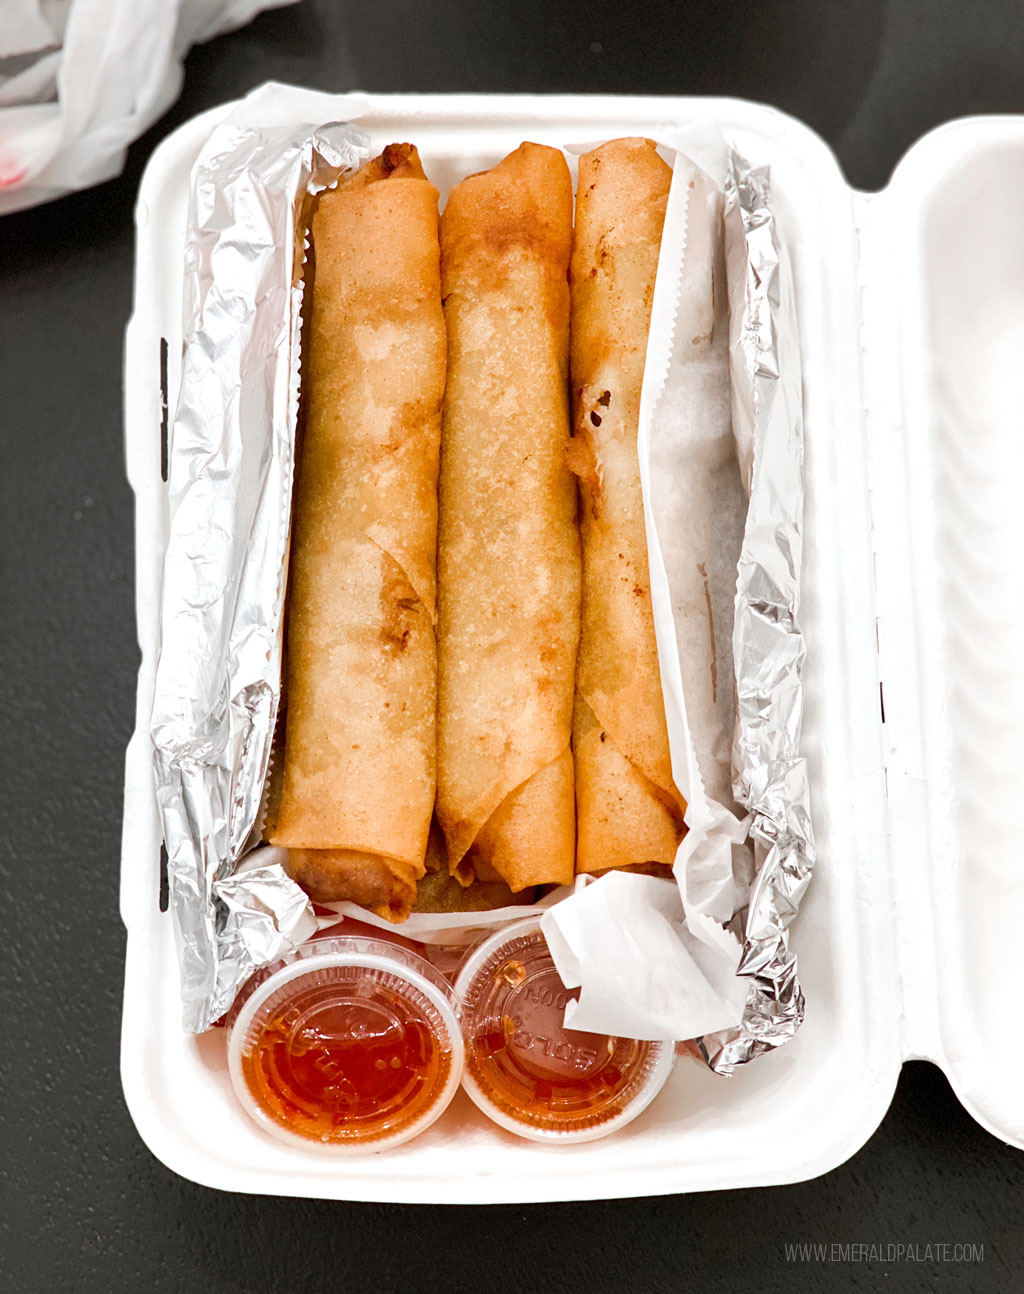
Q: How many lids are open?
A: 1